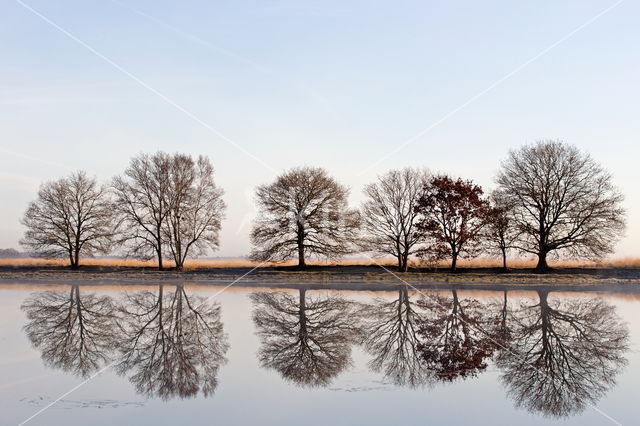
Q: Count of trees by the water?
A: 8